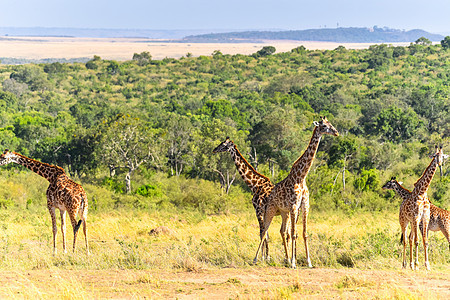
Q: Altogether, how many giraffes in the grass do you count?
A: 5